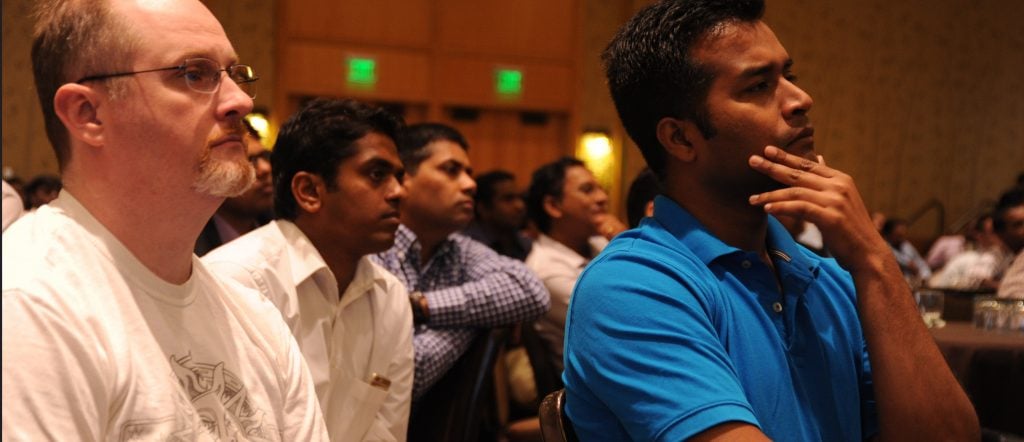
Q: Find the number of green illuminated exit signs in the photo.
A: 2